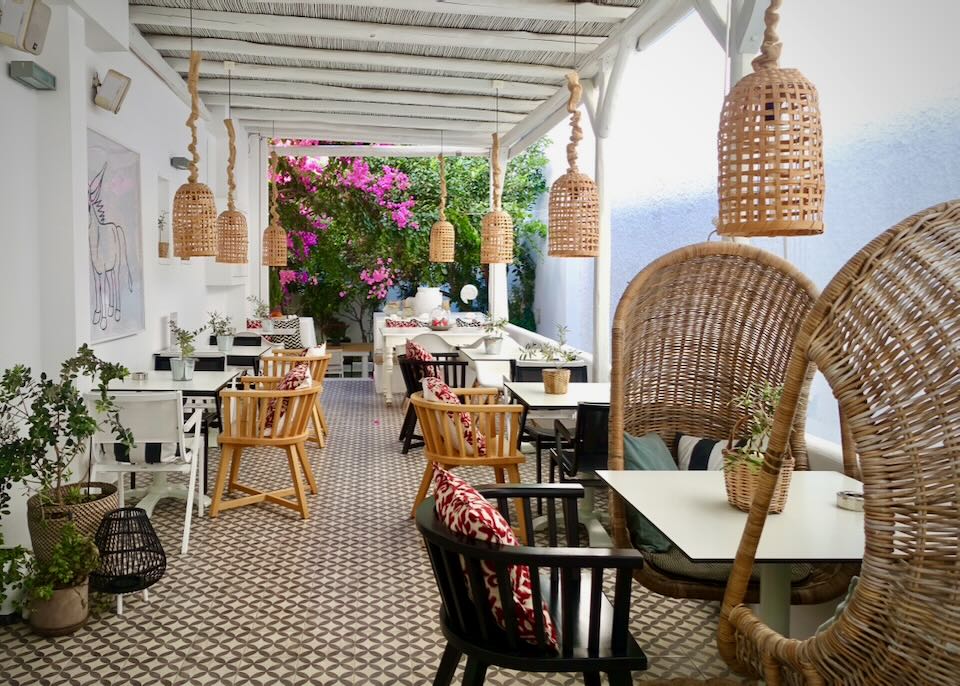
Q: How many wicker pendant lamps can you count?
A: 7